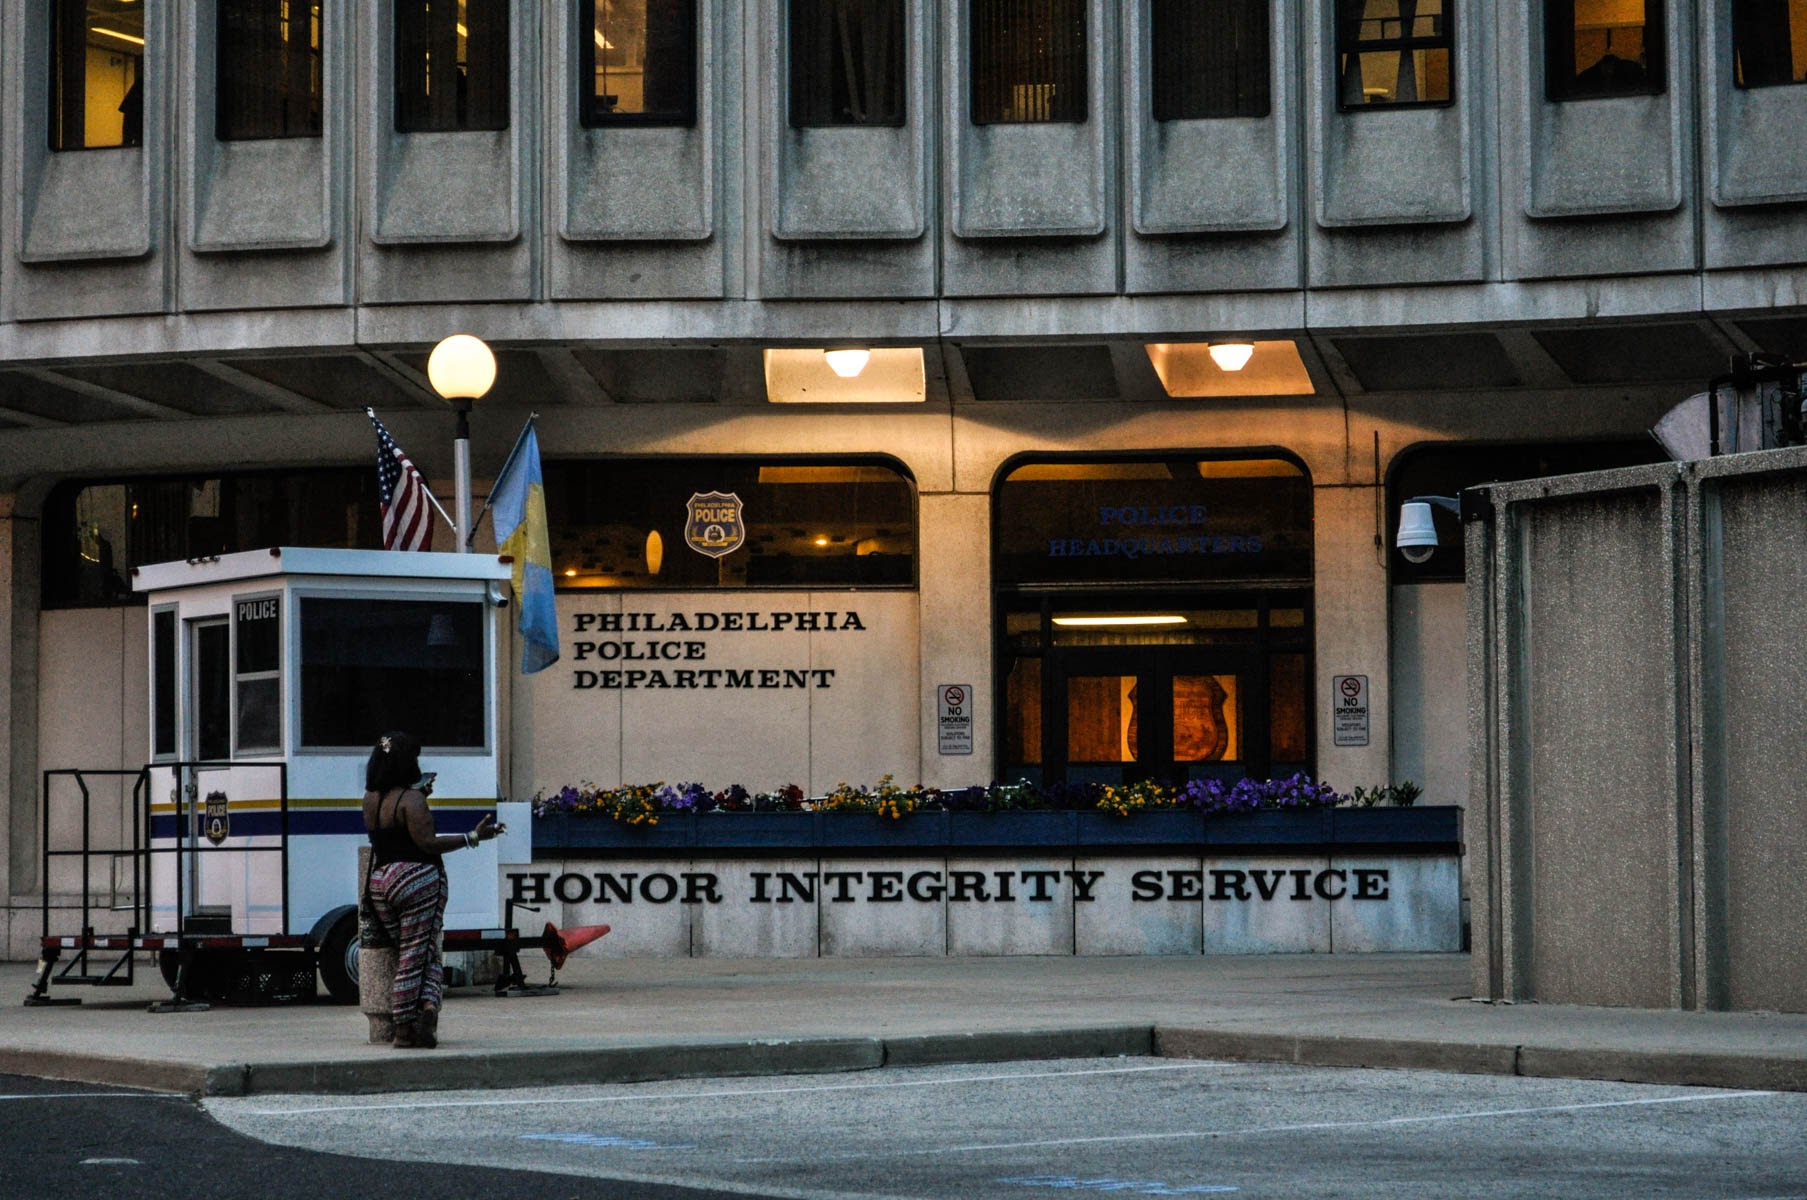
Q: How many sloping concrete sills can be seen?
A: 10